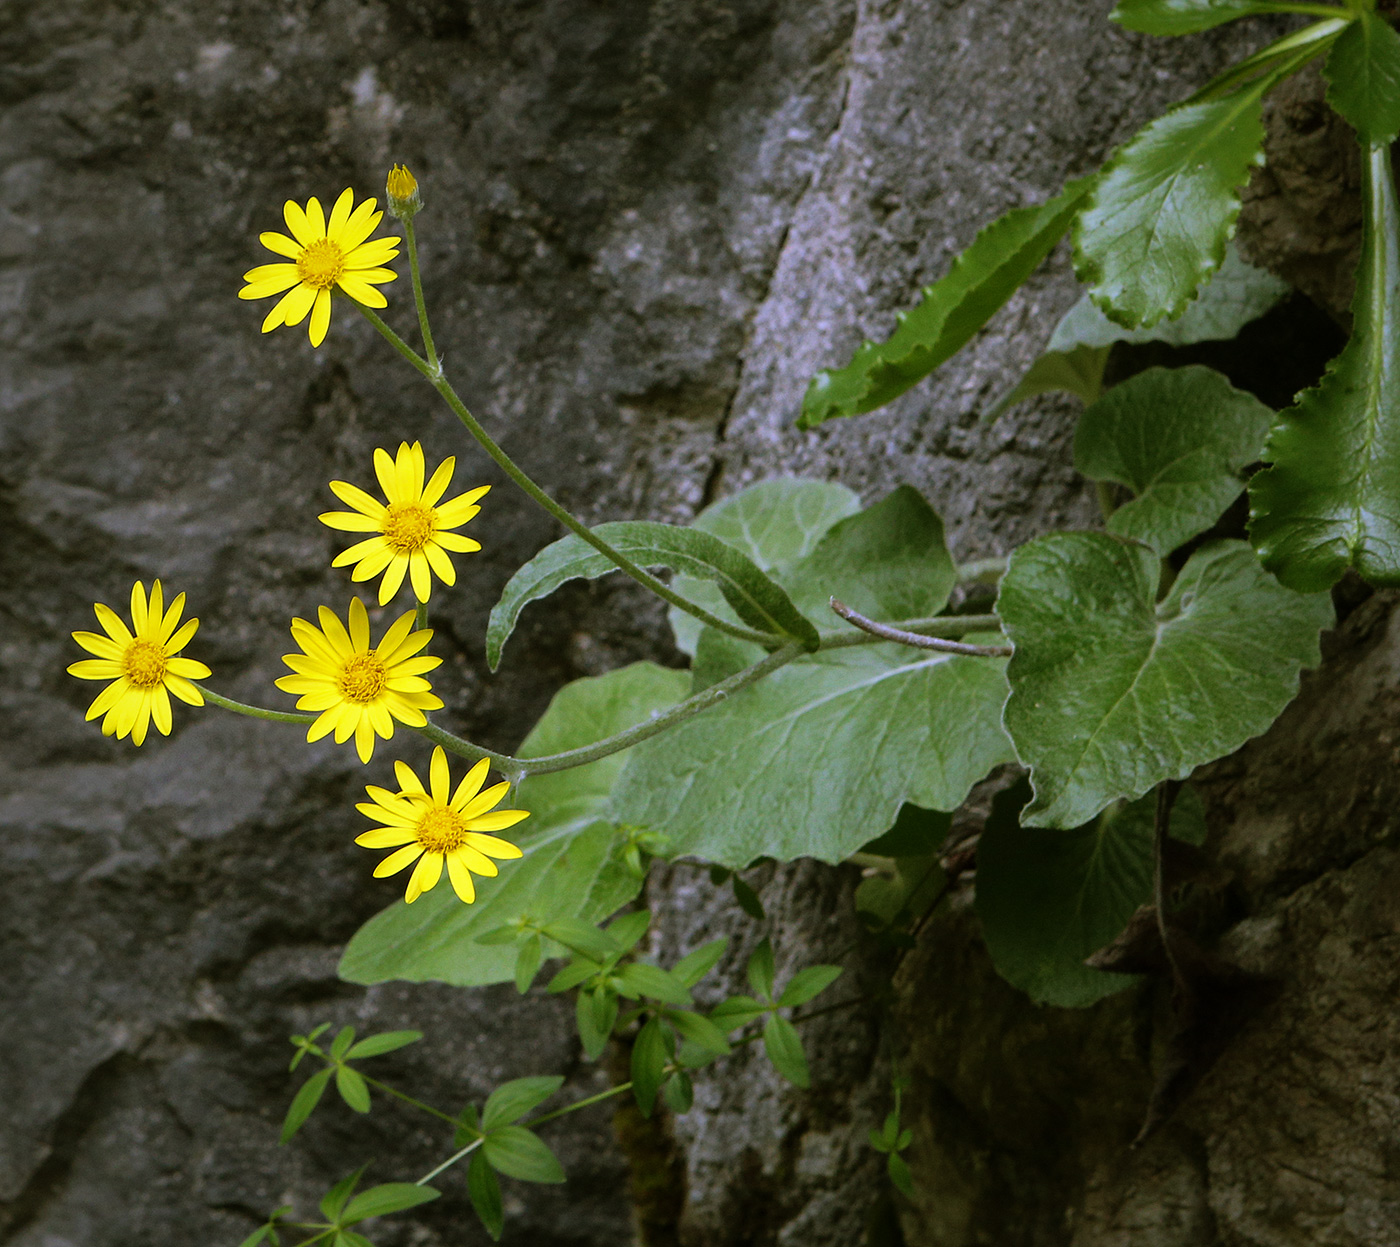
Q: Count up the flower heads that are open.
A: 5